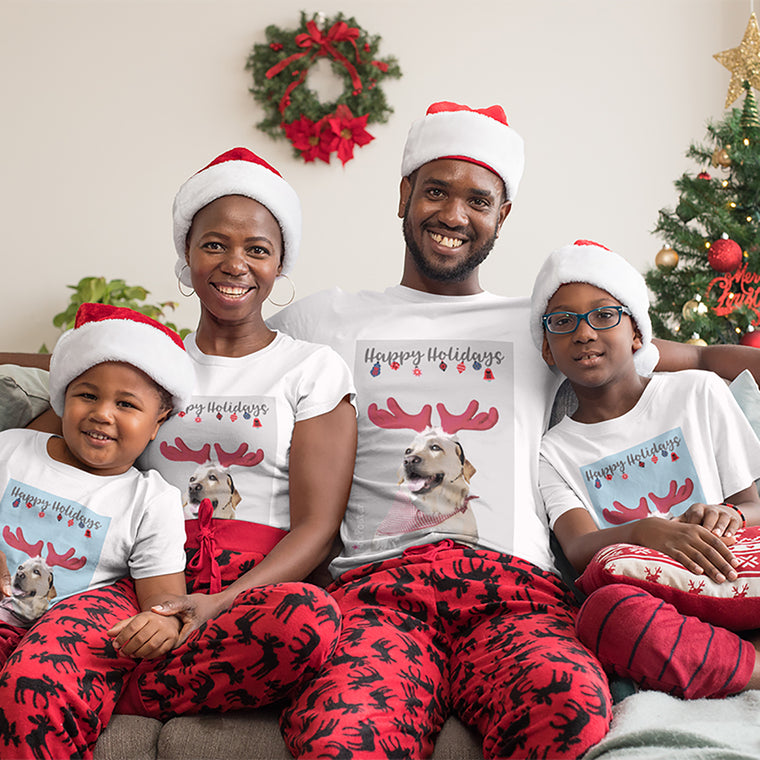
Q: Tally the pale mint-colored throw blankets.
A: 1